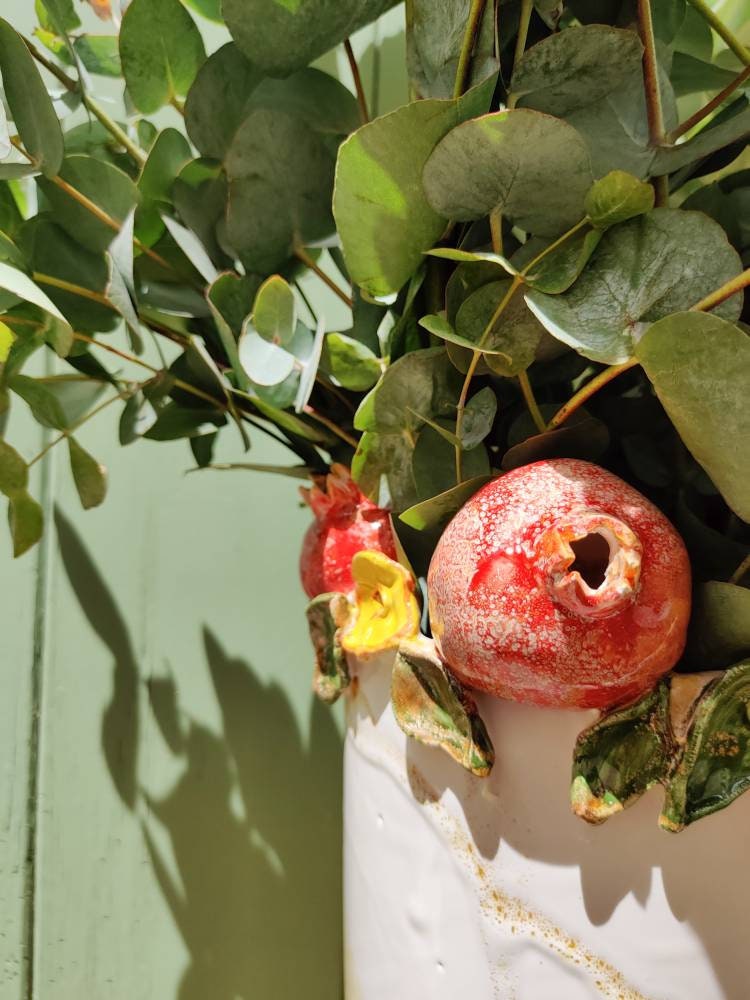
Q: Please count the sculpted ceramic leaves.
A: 4